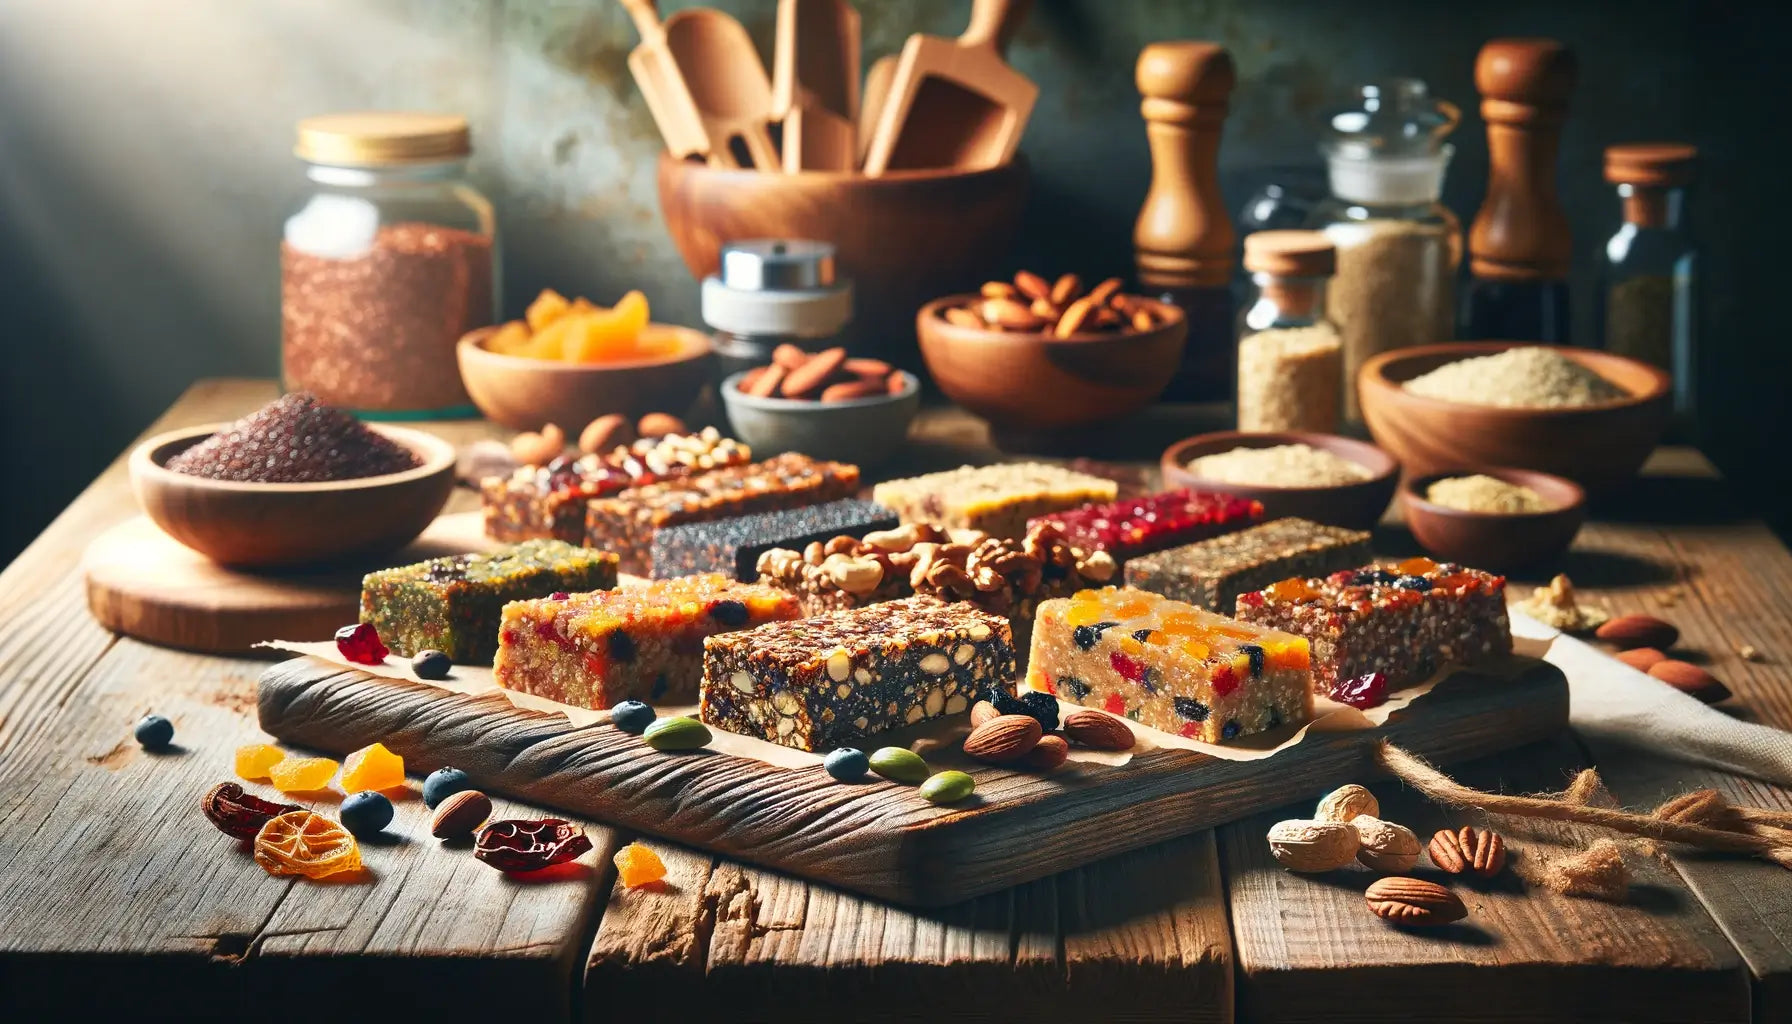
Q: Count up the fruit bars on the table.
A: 12